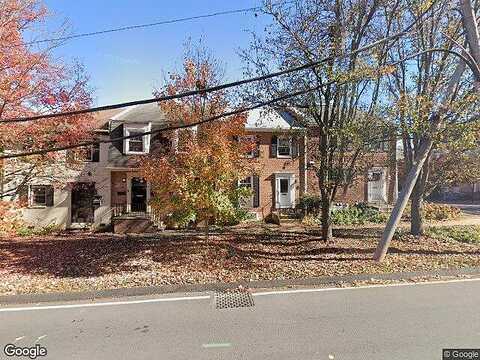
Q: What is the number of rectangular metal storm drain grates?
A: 1